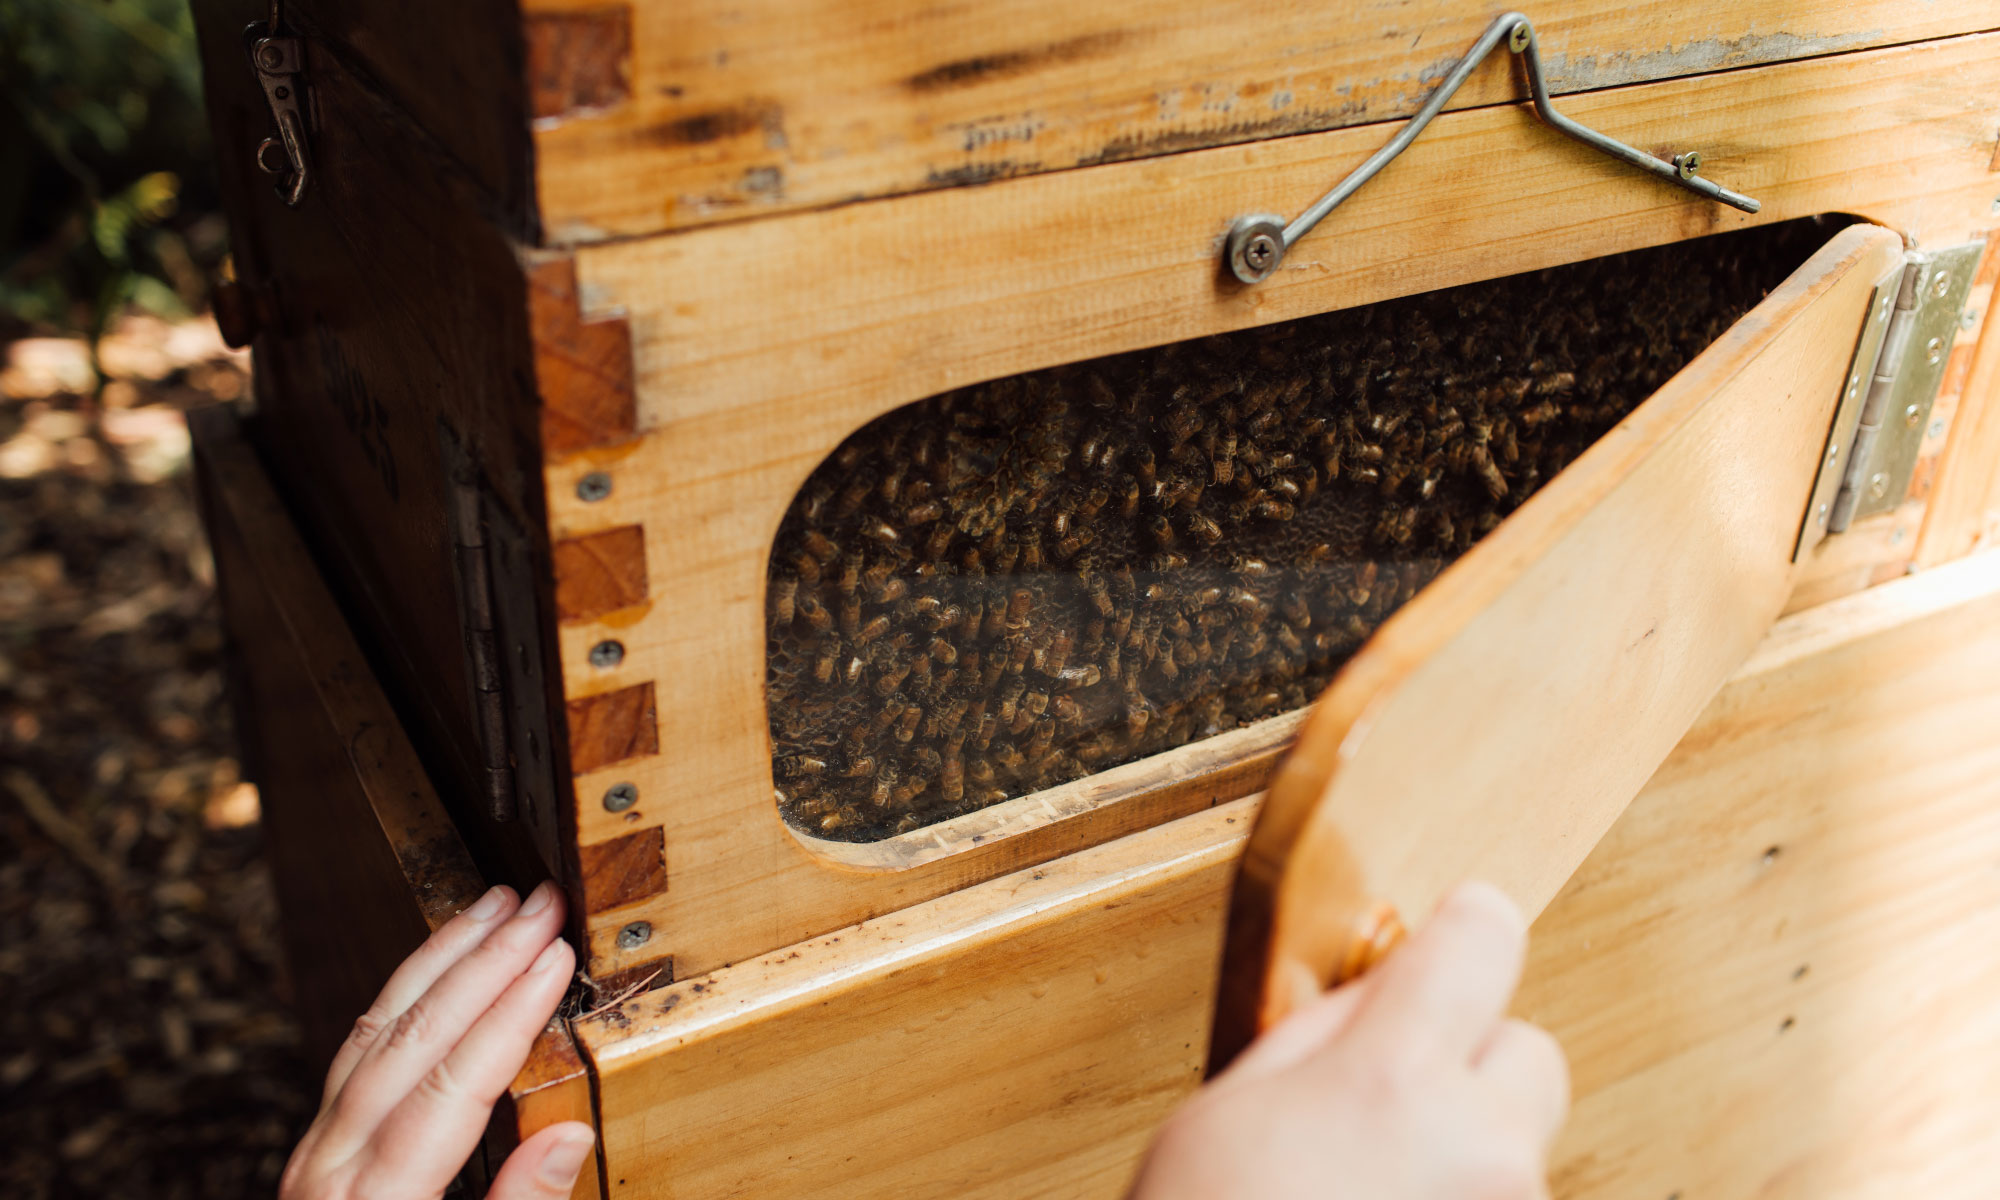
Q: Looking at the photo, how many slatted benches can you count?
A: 0